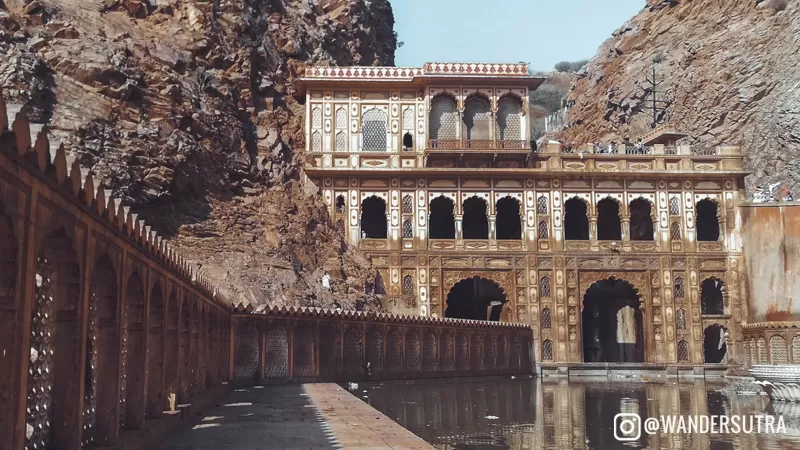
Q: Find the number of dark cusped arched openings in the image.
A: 12